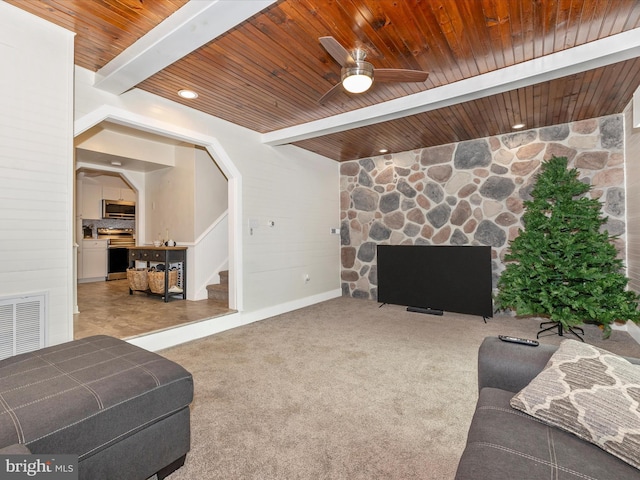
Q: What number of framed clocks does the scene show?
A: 0